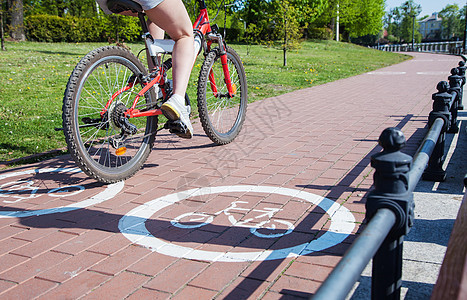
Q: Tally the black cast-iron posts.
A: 4